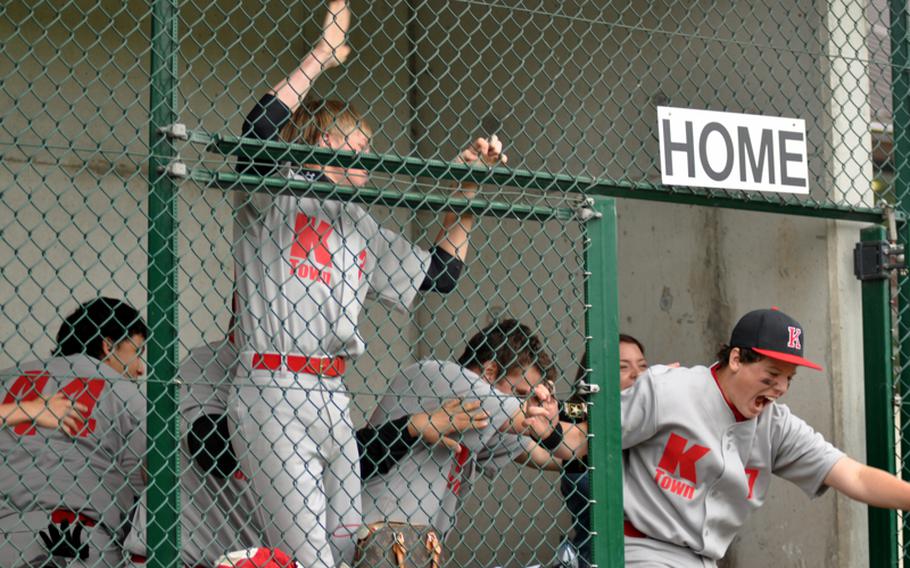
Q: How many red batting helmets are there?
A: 0